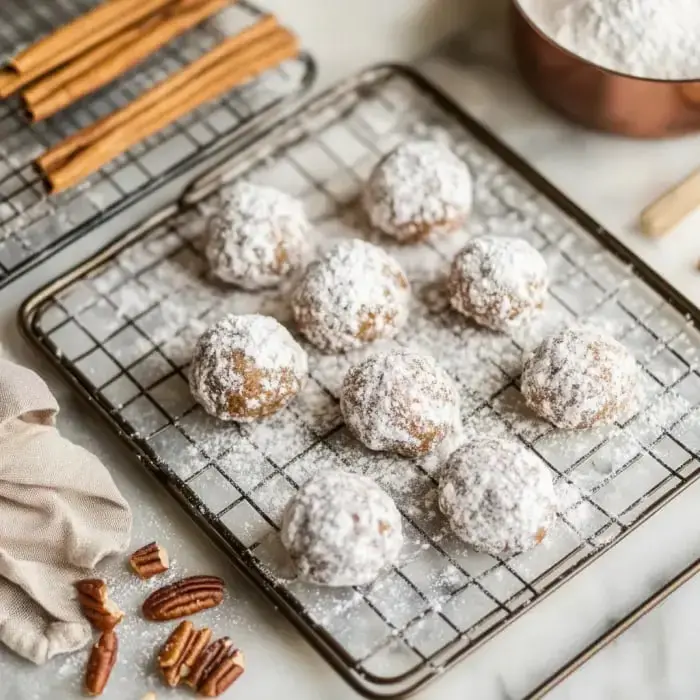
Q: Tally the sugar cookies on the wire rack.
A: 9